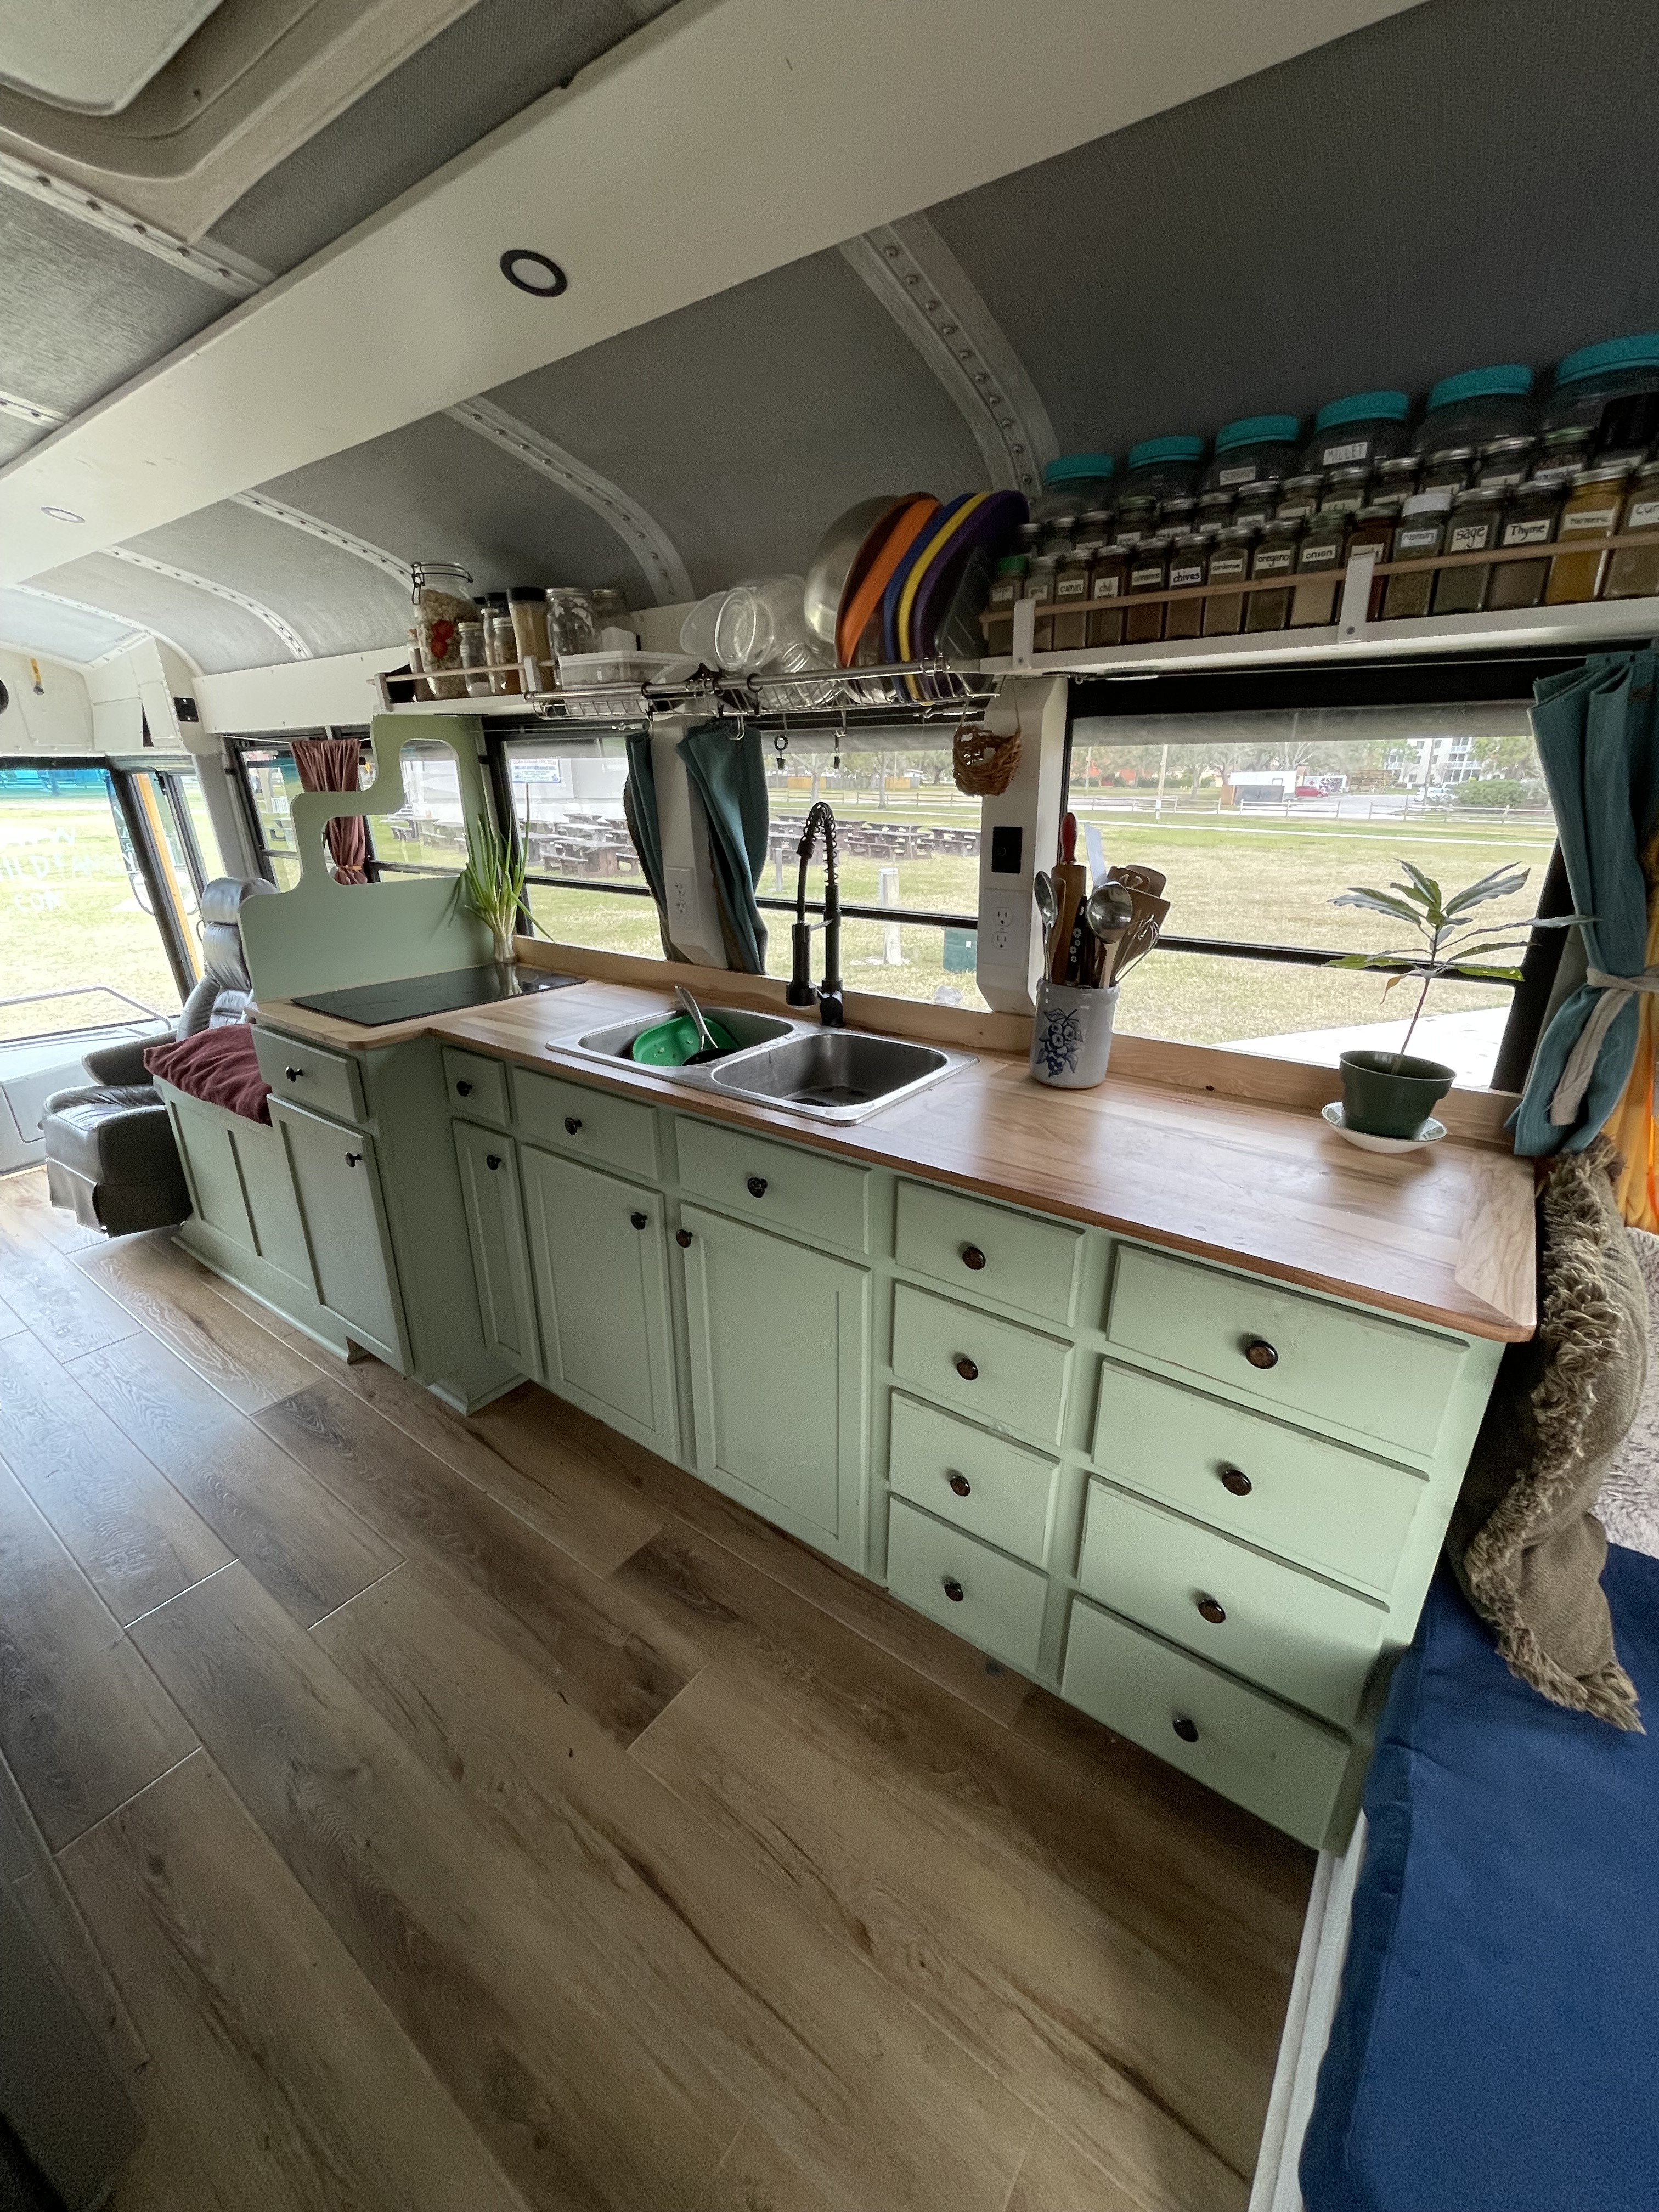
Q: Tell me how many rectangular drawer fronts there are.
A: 12